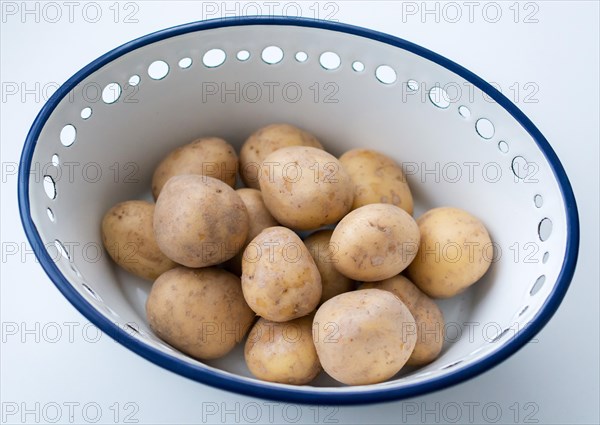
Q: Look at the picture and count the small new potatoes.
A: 15